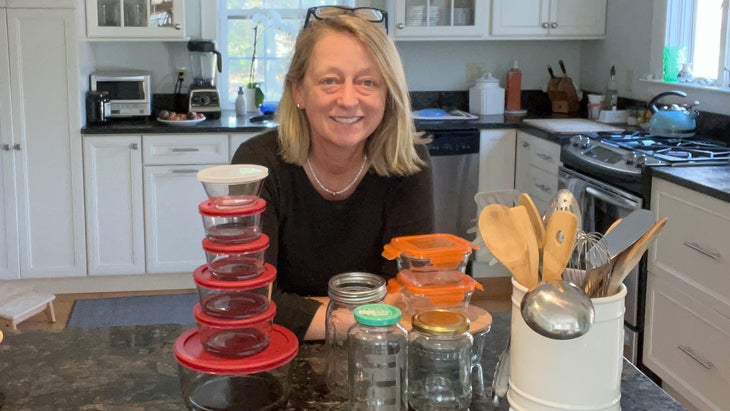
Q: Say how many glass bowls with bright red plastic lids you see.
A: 5